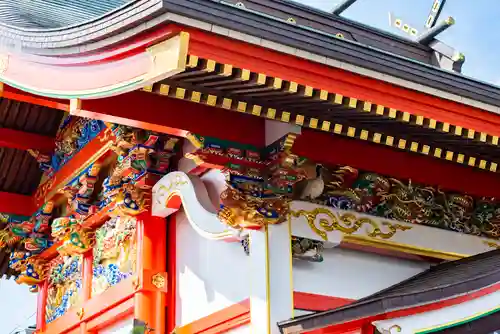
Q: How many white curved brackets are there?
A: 1